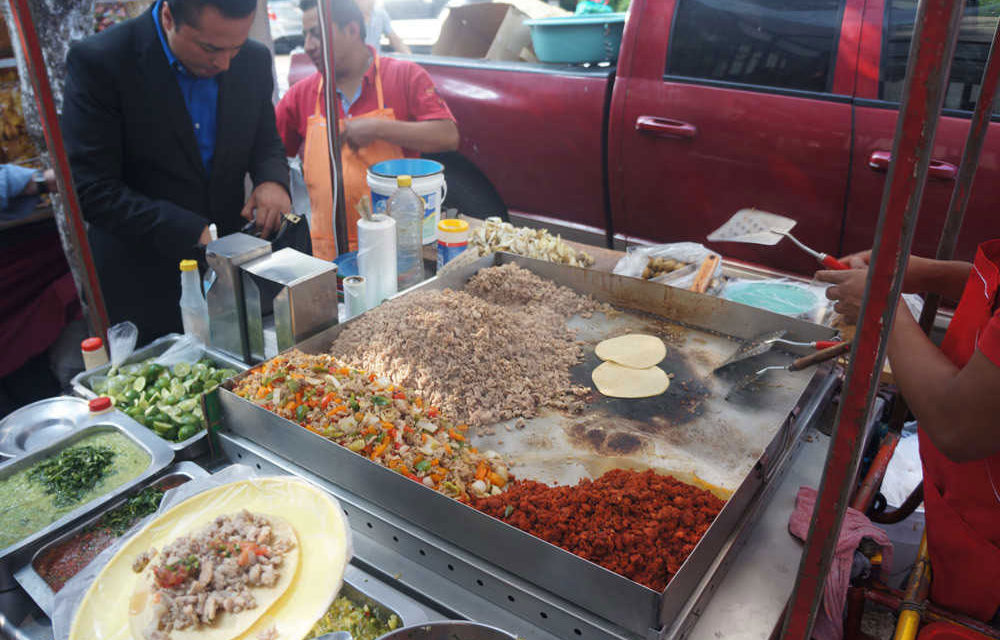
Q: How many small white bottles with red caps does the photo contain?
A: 2